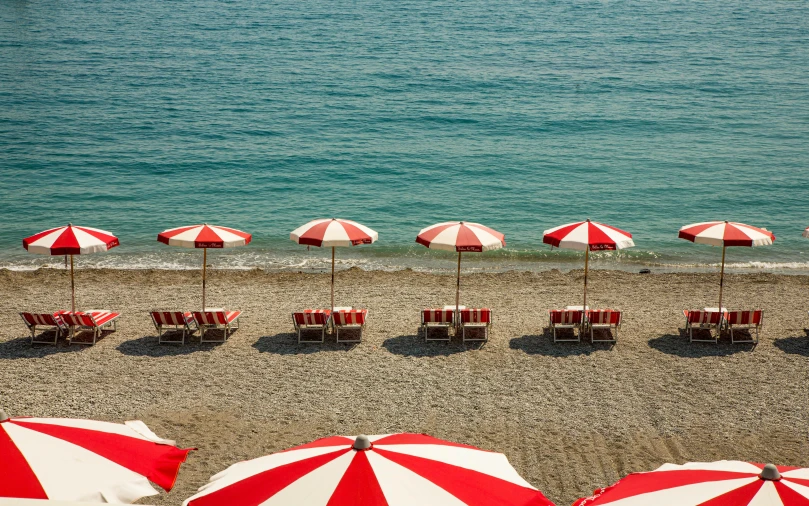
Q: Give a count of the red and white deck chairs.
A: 12